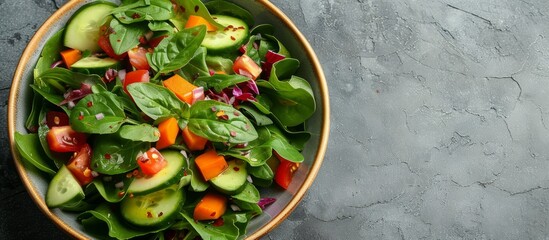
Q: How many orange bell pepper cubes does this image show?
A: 7